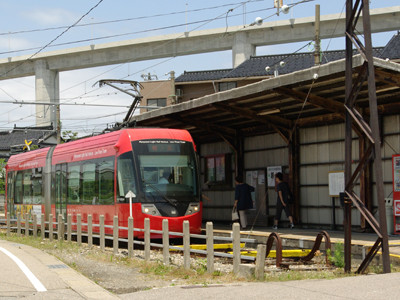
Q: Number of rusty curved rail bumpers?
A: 2